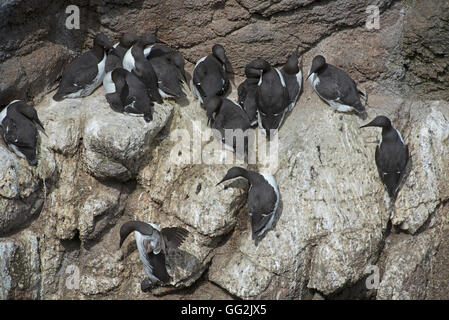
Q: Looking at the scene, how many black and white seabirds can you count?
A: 15